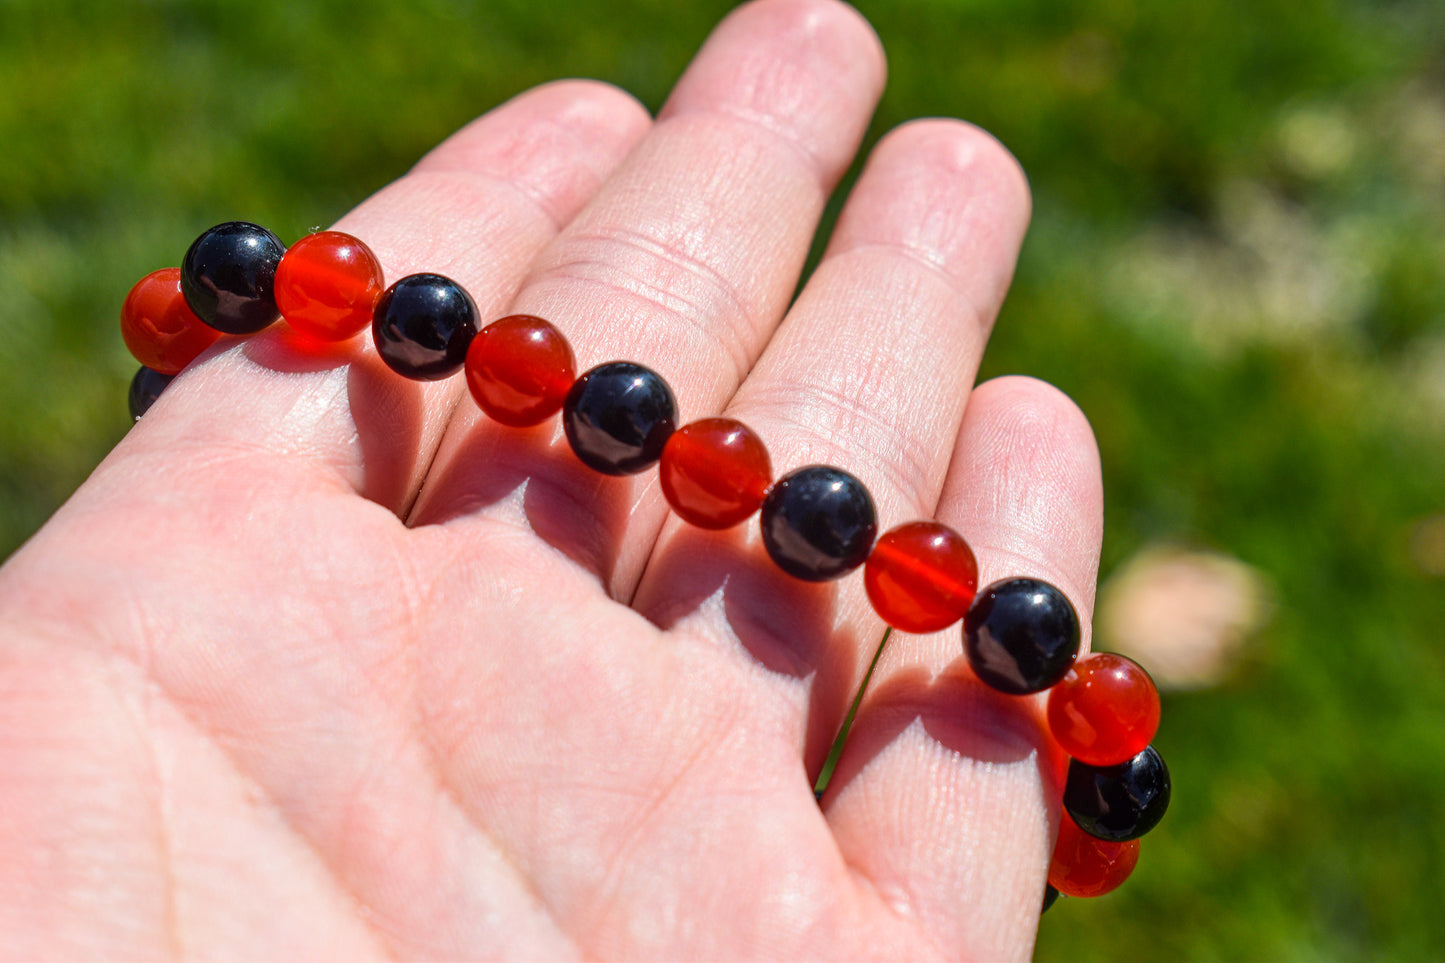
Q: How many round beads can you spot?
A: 15